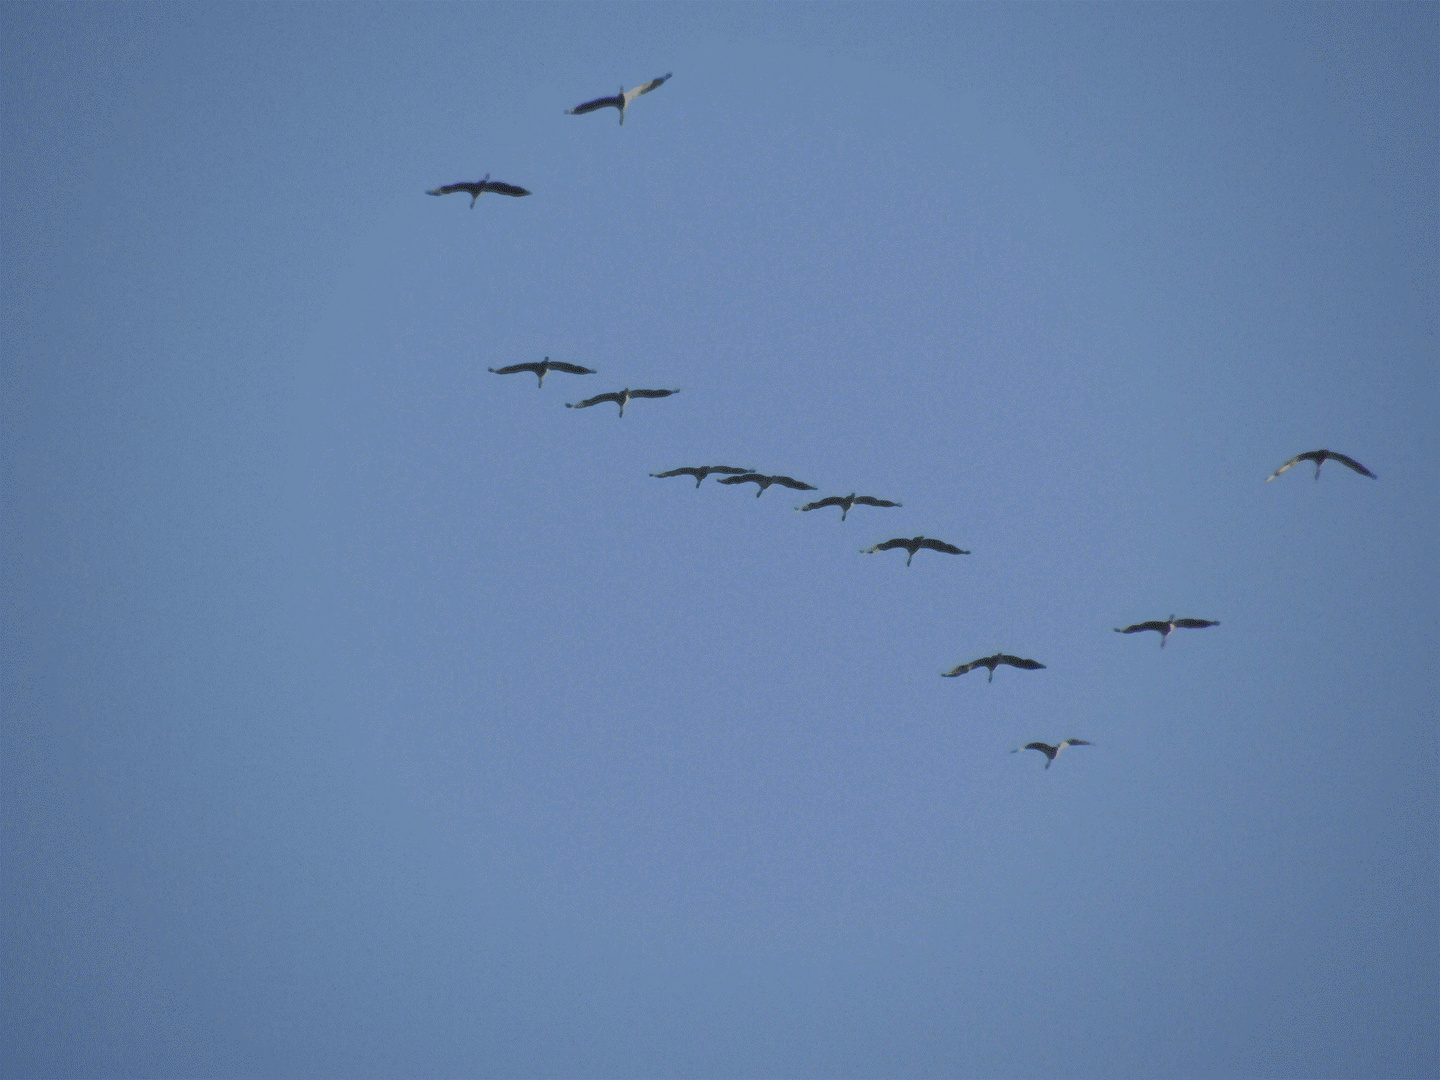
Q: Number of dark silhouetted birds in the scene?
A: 12